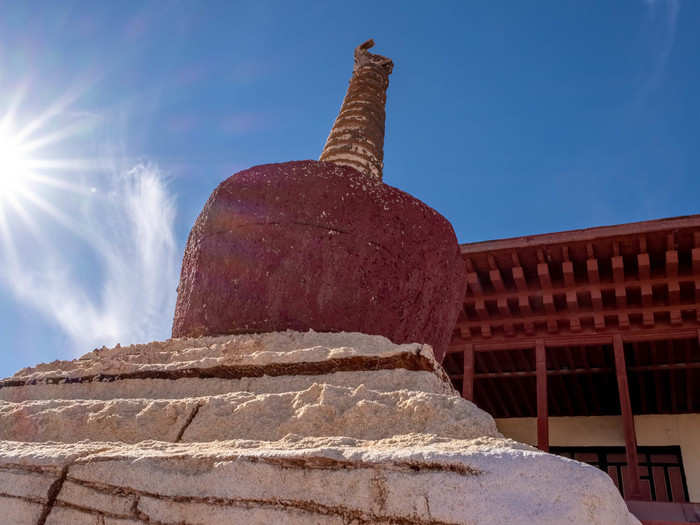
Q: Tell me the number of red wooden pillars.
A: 3